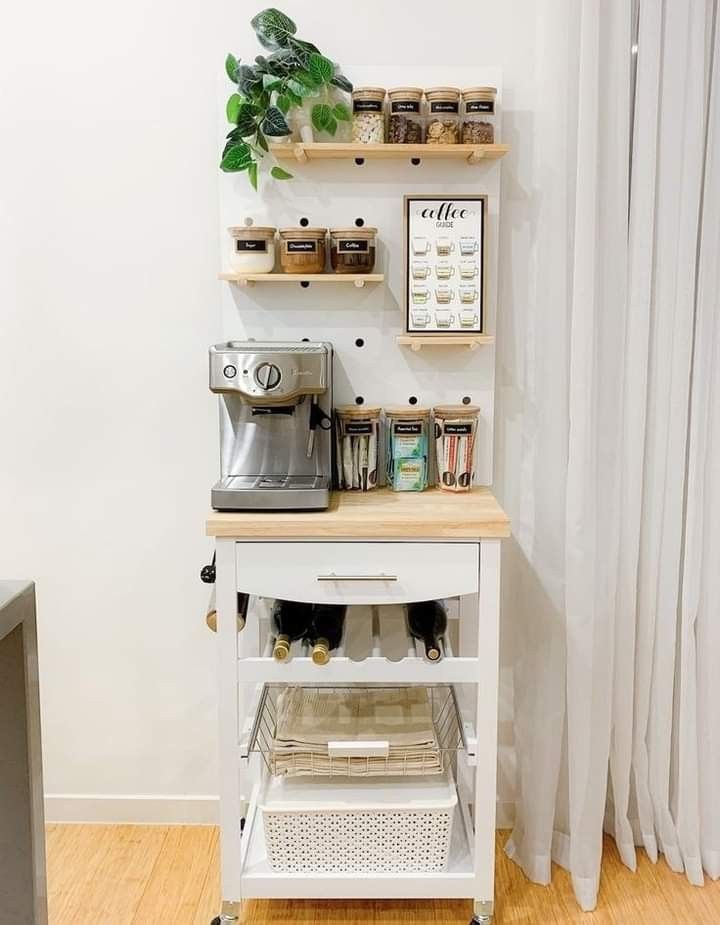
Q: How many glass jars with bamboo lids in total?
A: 10